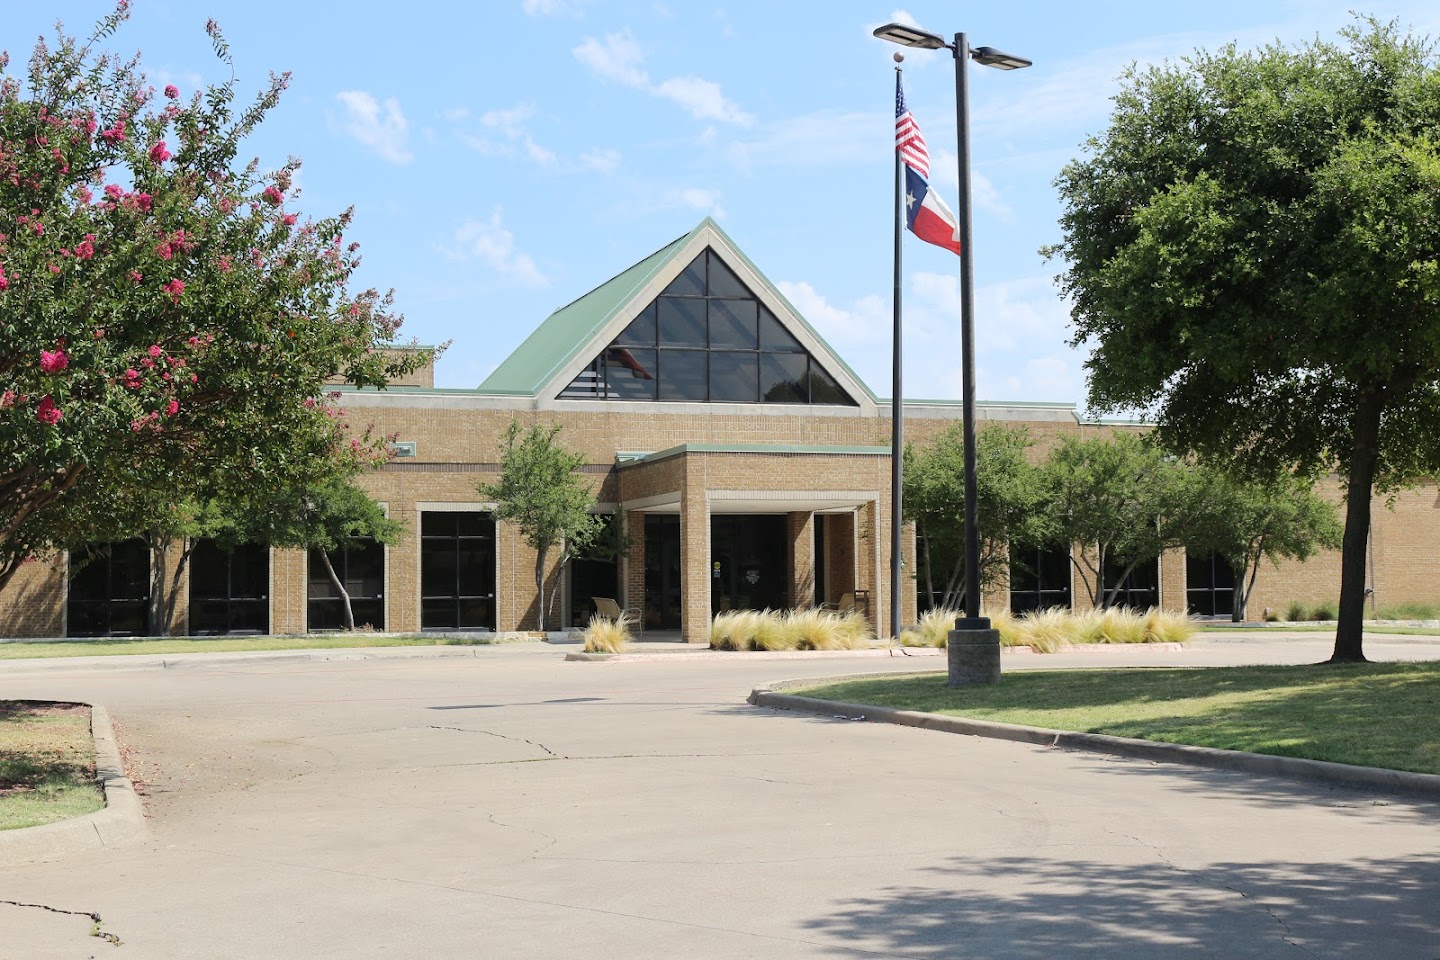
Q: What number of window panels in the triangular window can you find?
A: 12